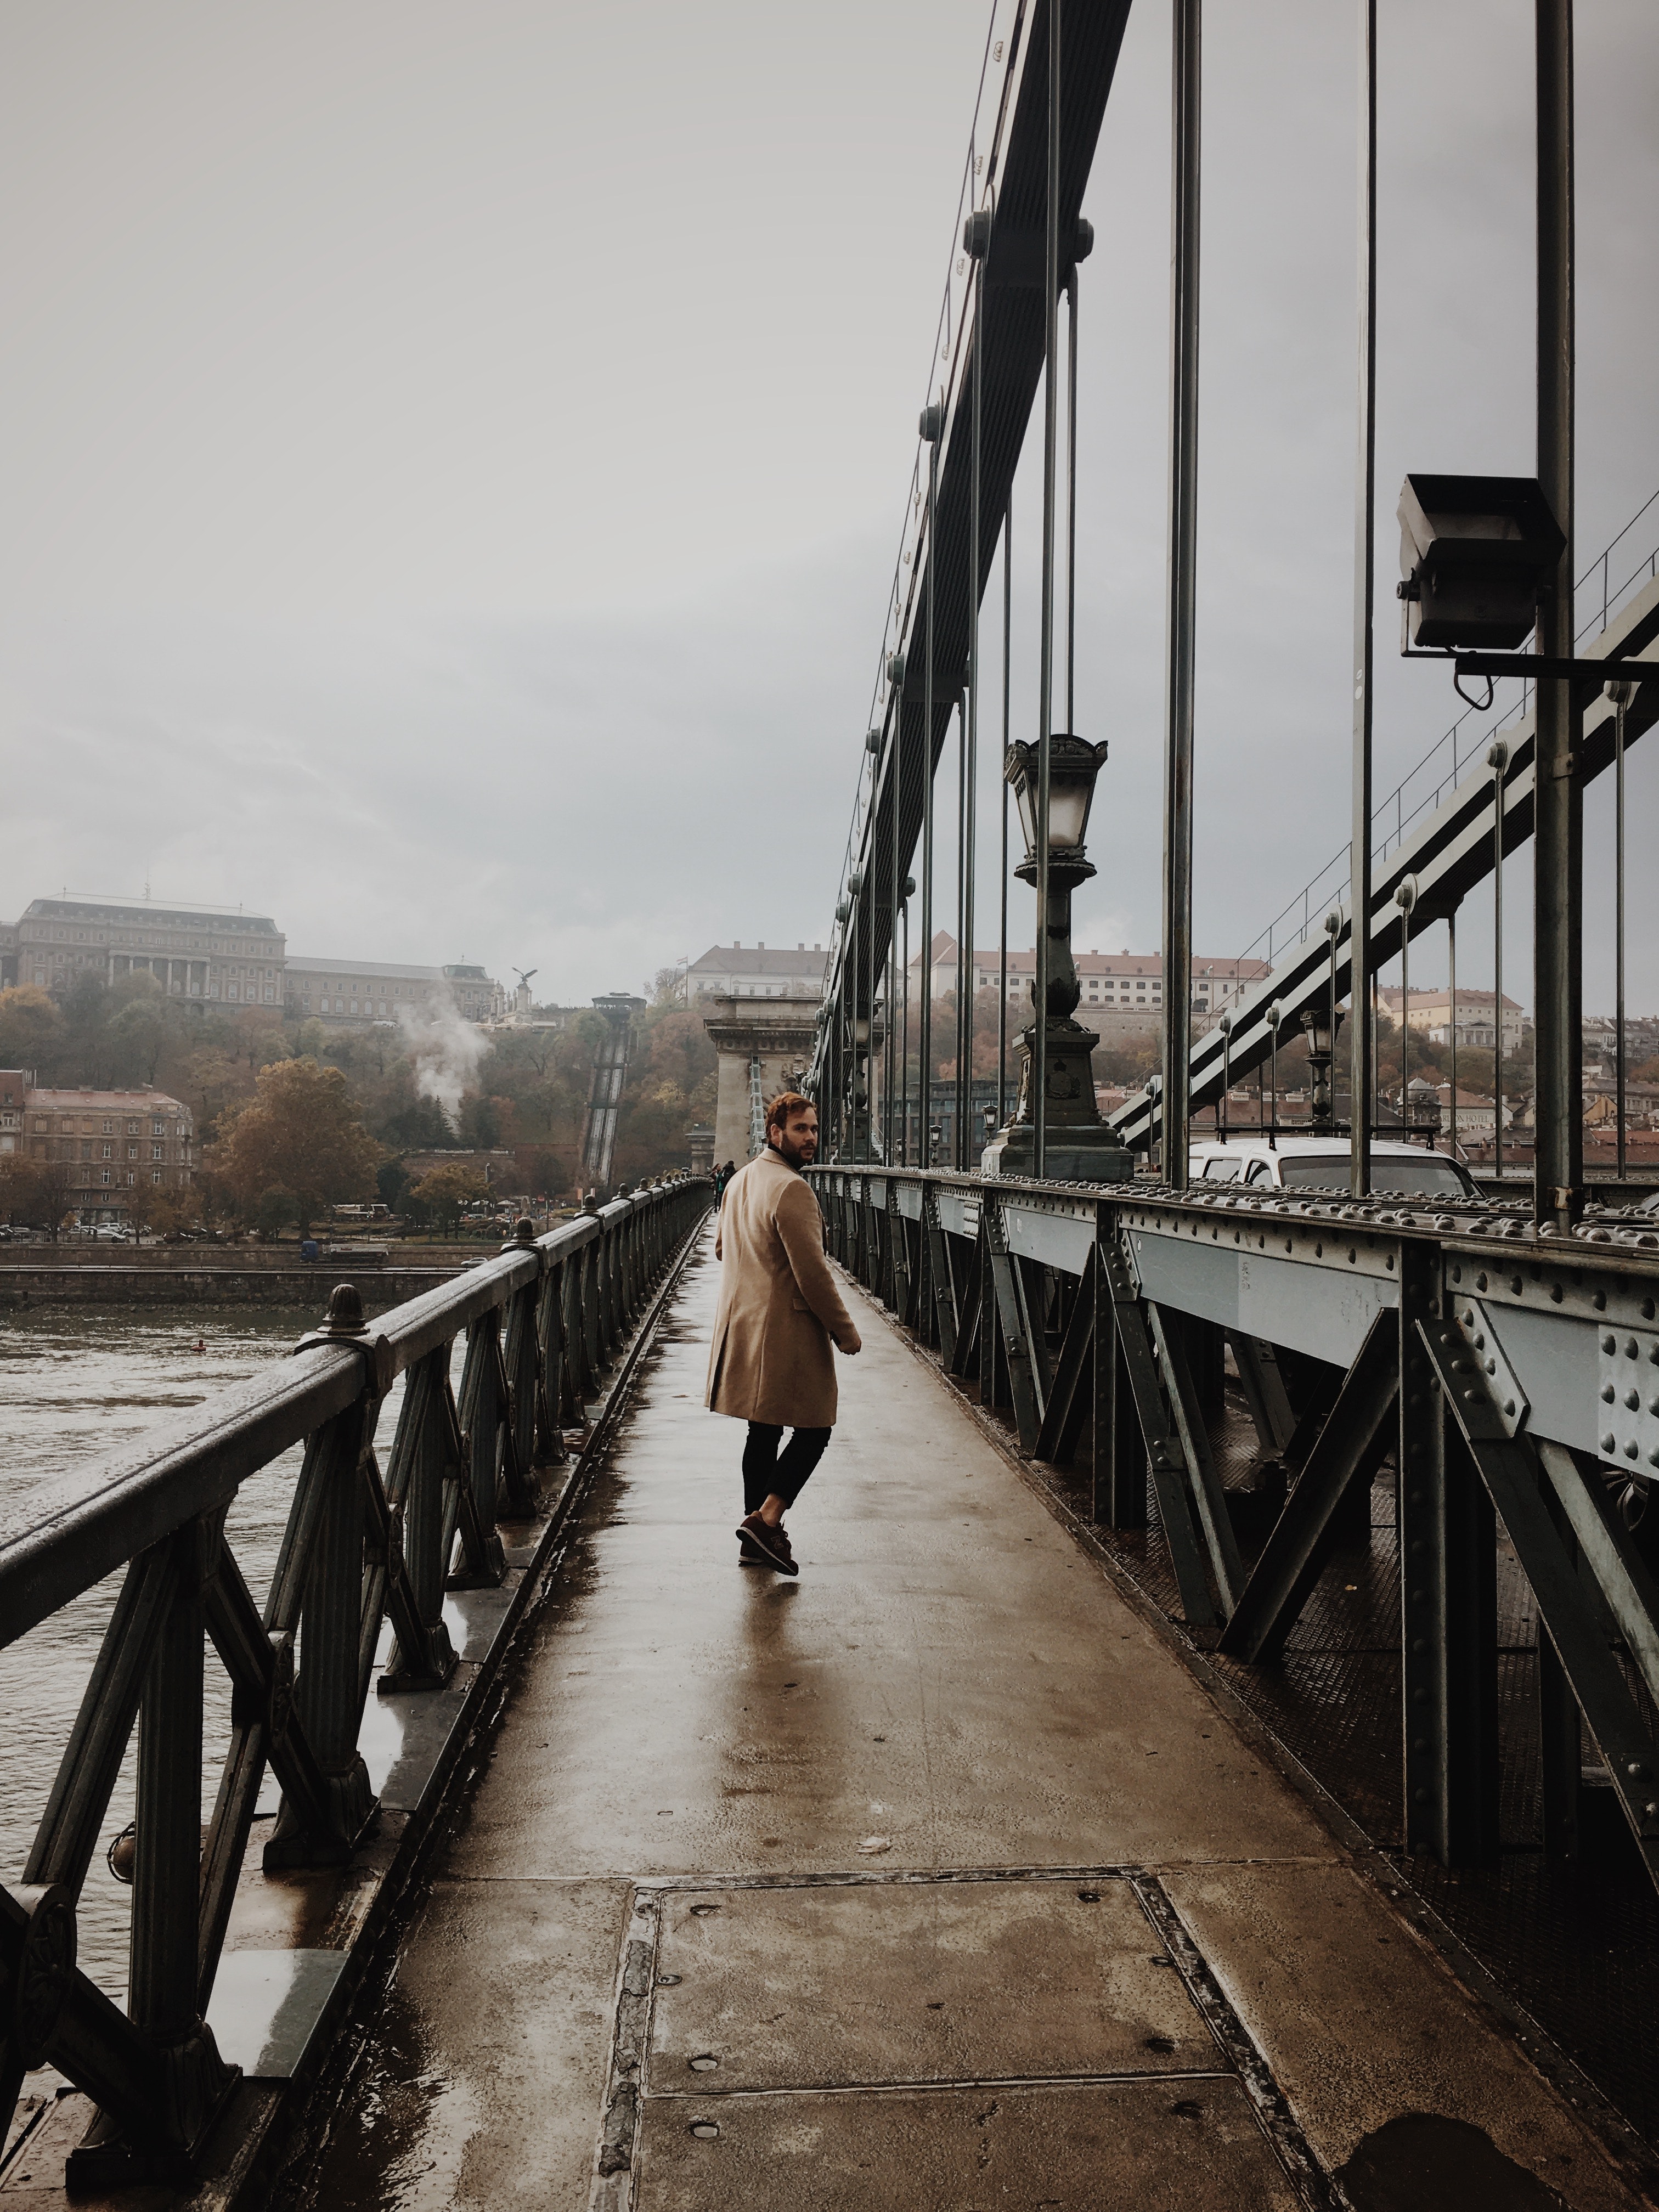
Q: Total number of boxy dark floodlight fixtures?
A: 1